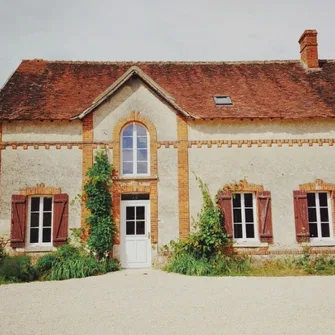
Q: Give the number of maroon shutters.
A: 5